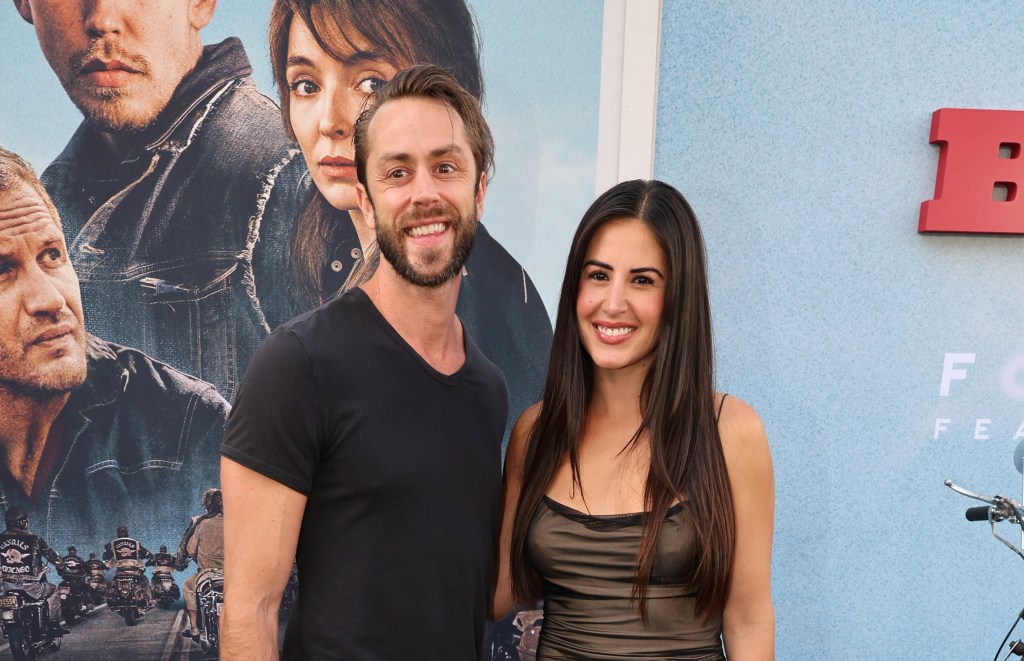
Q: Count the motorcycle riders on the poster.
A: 6